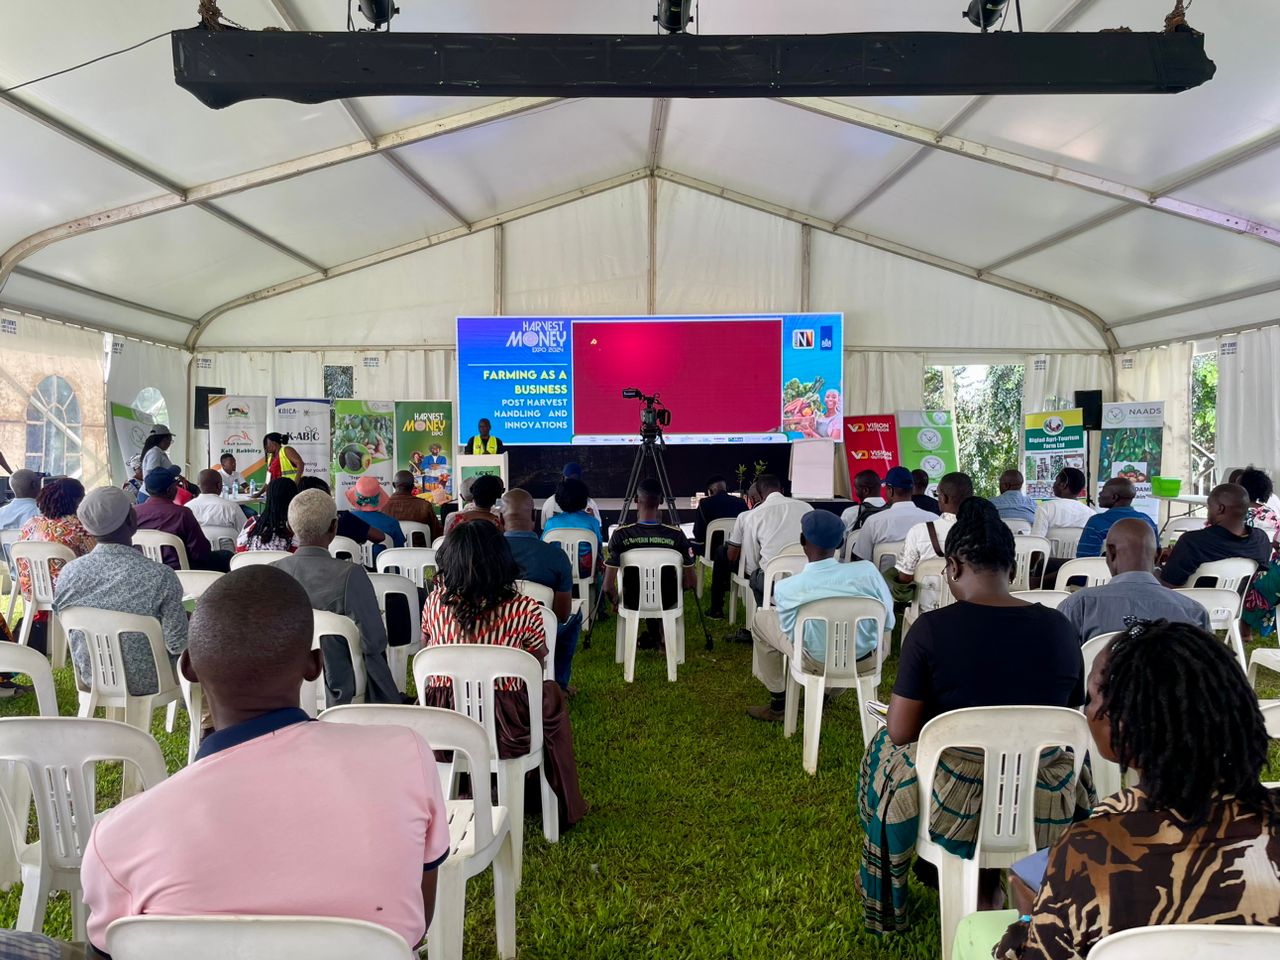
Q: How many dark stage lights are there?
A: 3